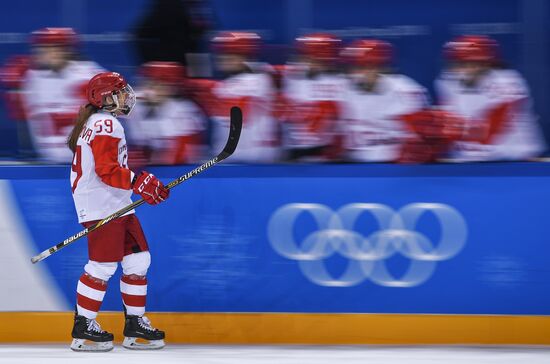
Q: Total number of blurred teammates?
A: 6